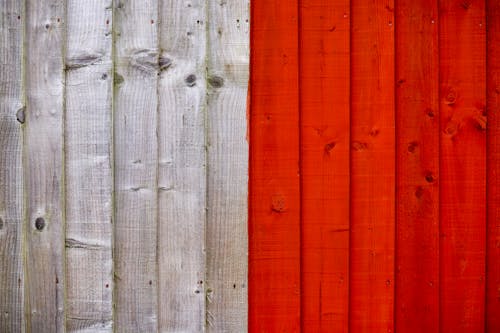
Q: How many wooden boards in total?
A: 12